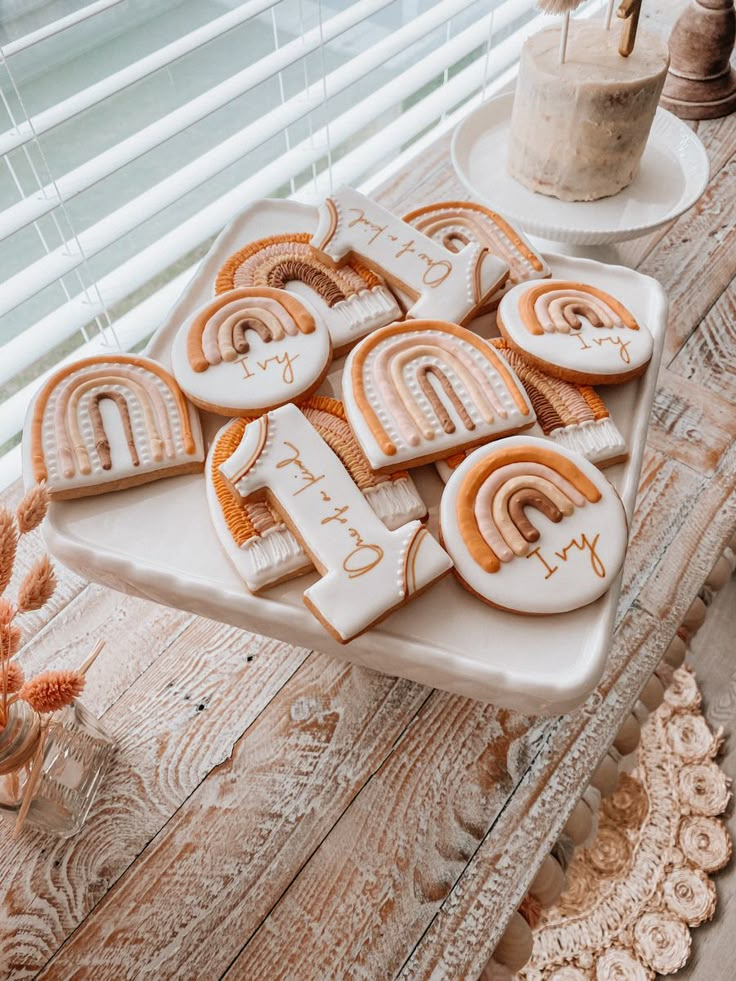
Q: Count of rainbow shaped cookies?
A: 6